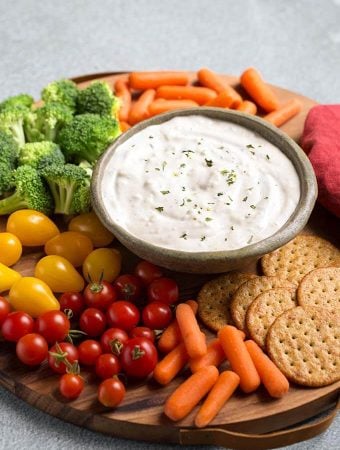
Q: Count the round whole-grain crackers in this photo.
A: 6